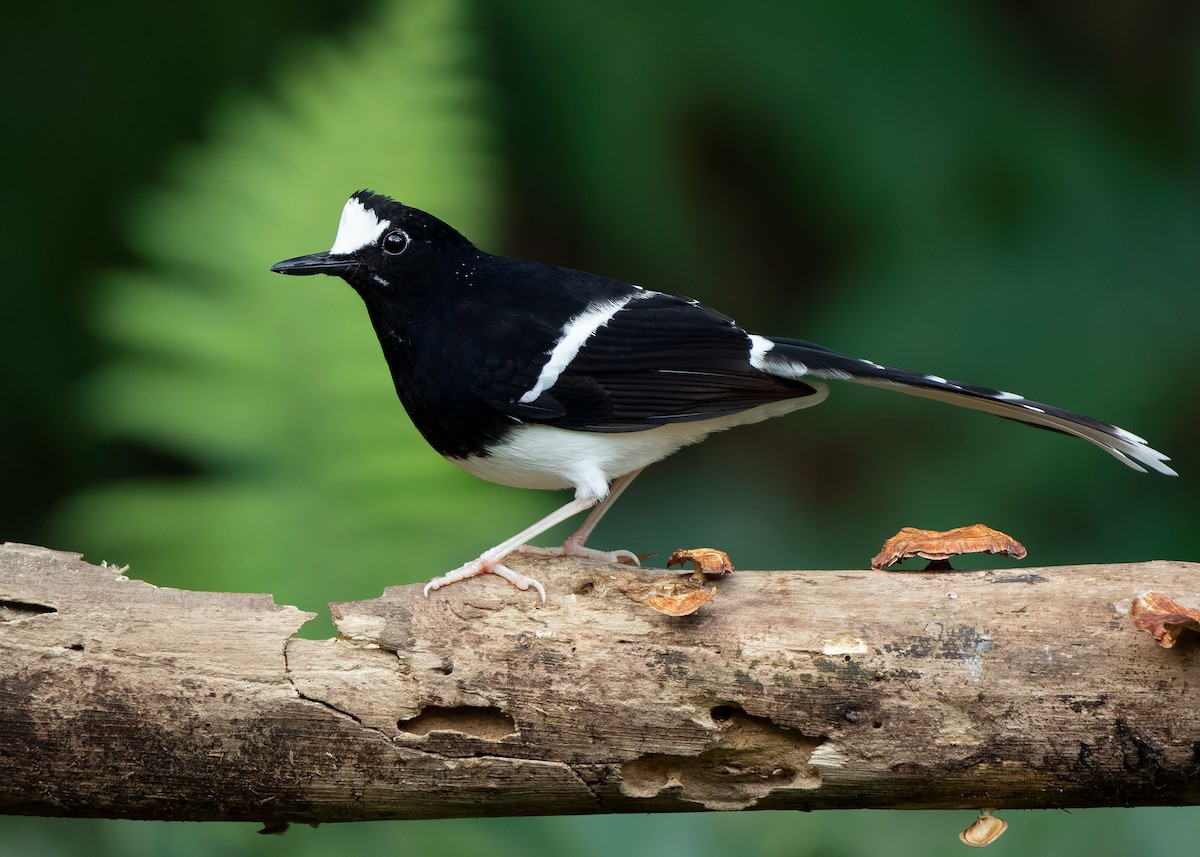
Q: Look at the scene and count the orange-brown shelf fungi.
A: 5